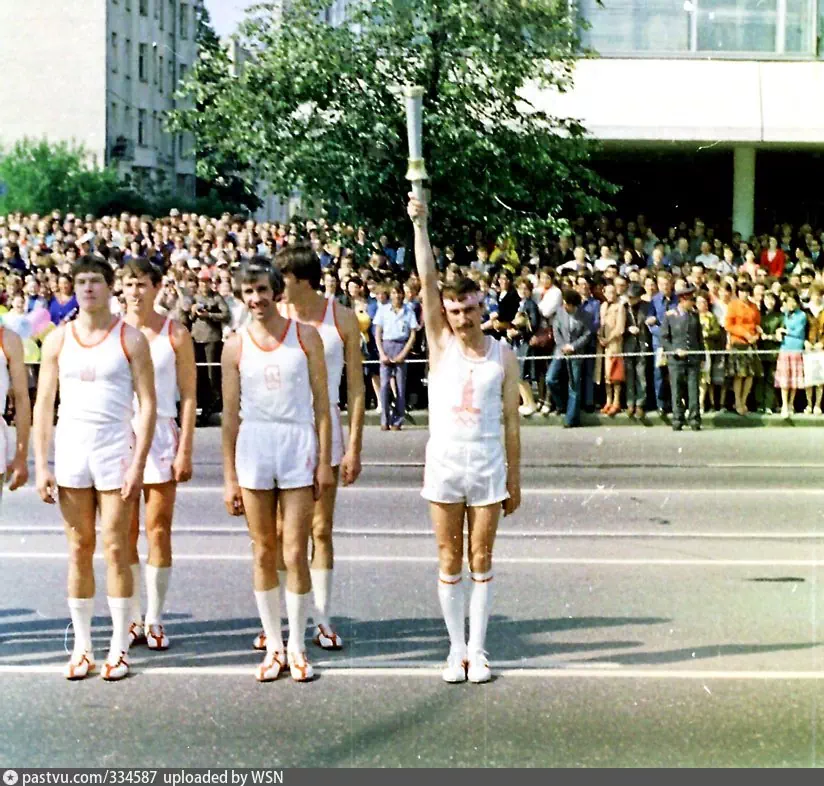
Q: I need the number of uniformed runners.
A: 6